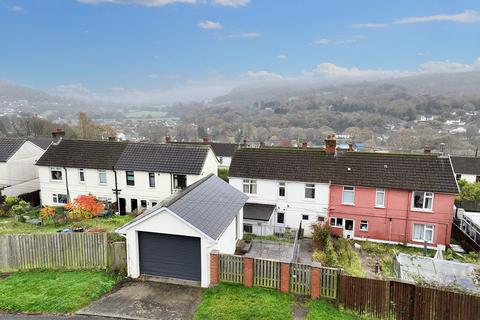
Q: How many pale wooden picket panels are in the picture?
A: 4